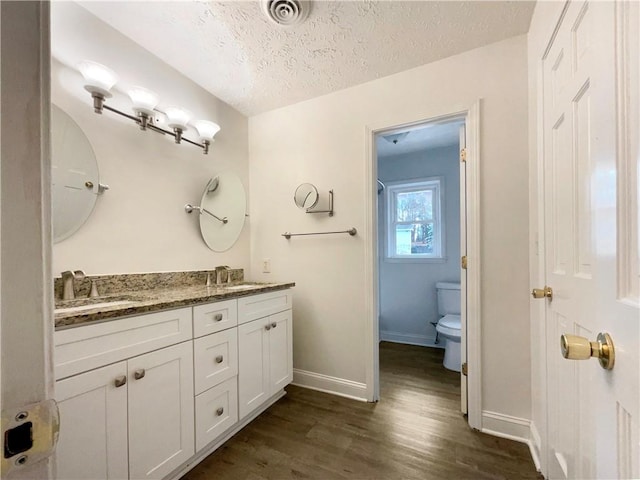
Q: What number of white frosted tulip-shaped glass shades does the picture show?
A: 4